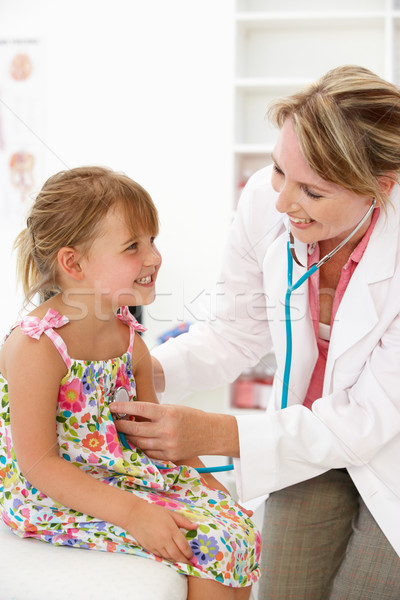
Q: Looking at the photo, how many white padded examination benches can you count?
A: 1